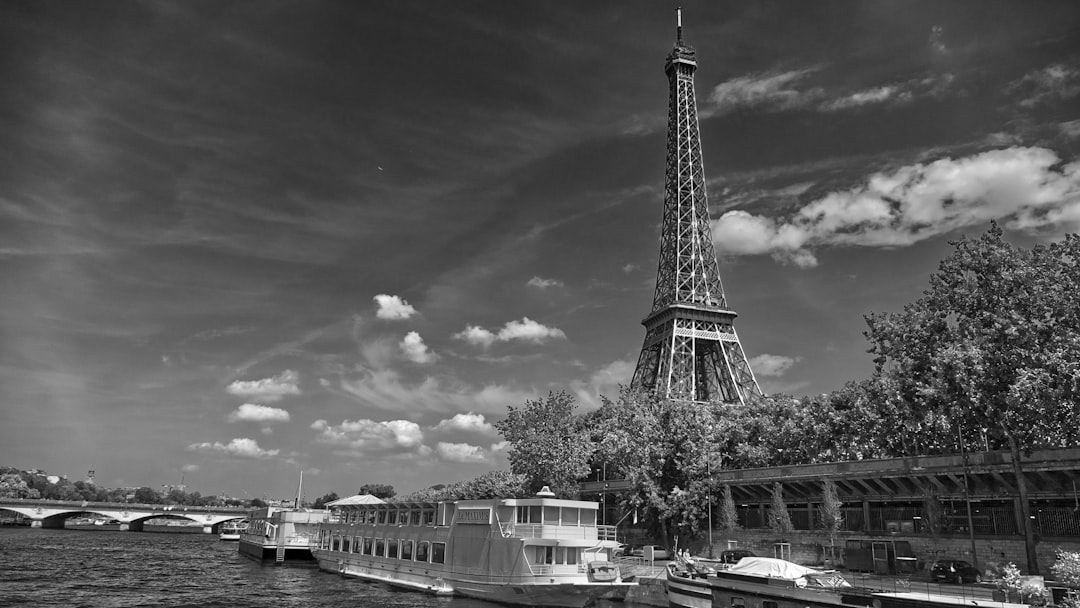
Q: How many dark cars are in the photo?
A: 2